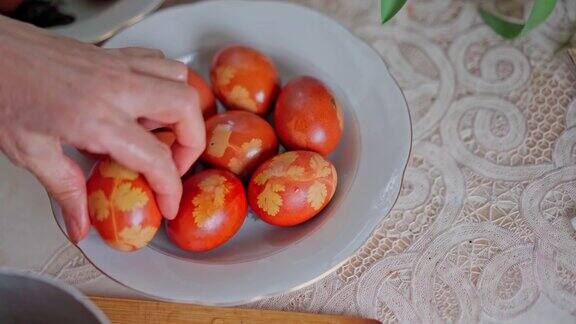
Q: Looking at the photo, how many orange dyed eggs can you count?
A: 8